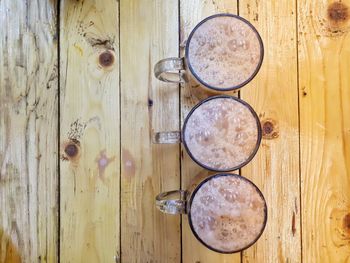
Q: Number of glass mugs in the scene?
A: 3